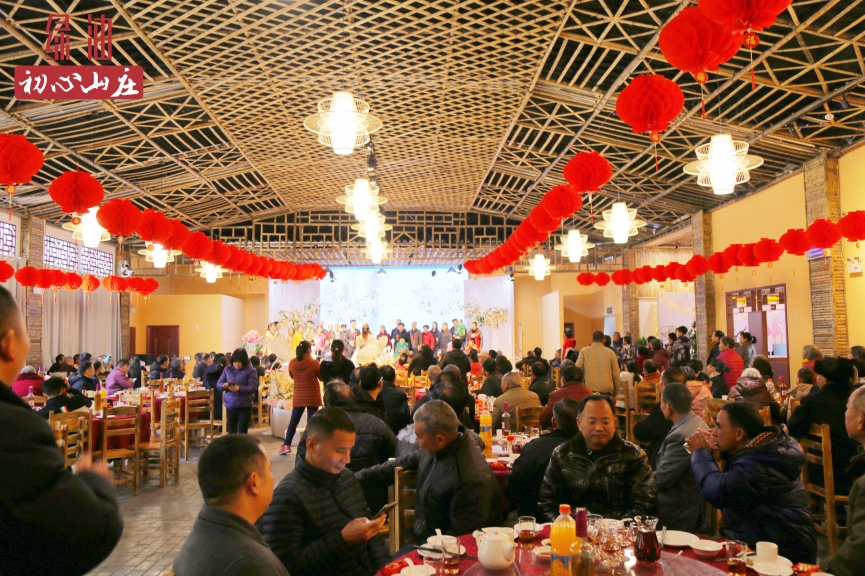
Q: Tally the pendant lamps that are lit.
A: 11